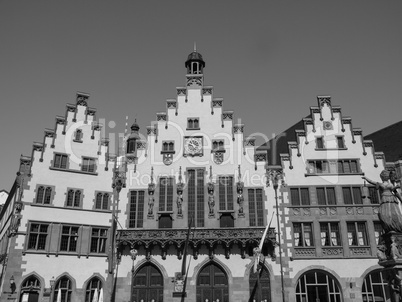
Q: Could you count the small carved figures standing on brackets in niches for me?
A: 4